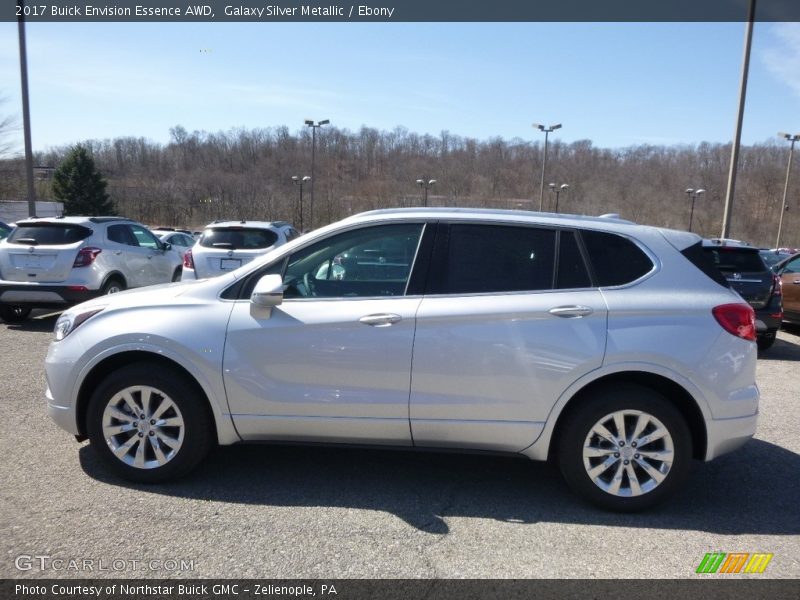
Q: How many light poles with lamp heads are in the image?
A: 7